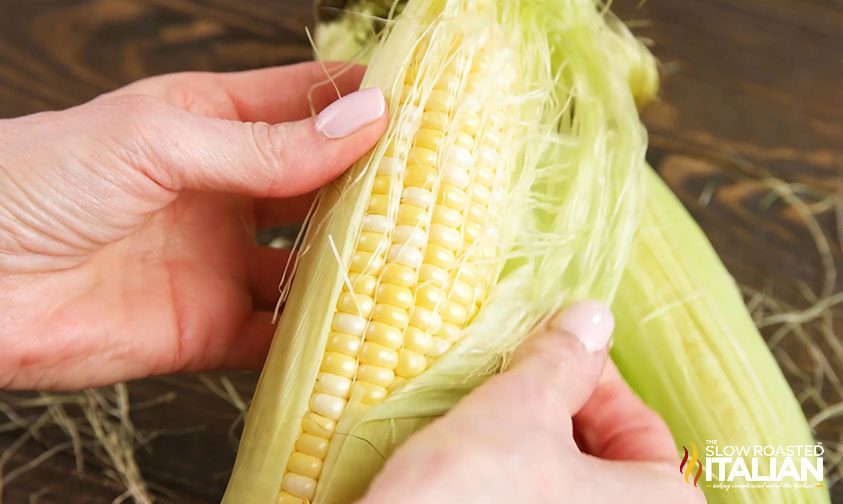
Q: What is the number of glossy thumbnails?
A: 2